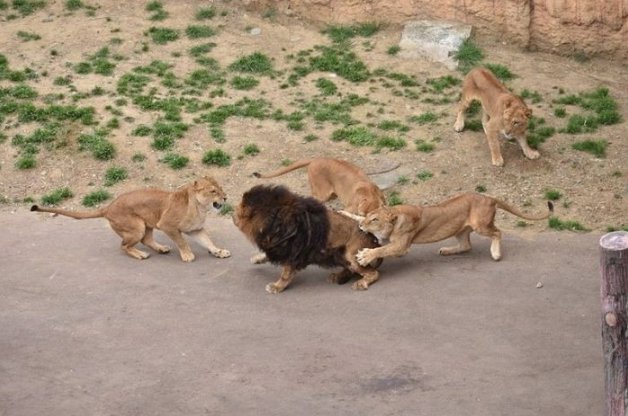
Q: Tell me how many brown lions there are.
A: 4